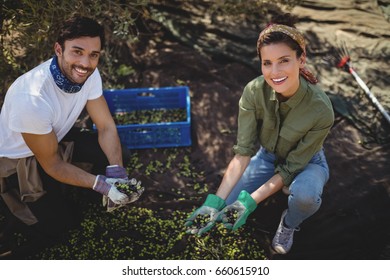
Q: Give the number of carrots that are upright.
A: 0